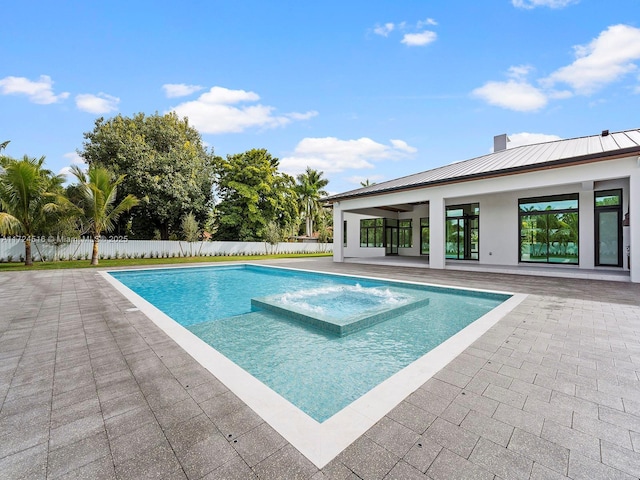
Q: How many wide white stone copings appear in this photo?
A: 1